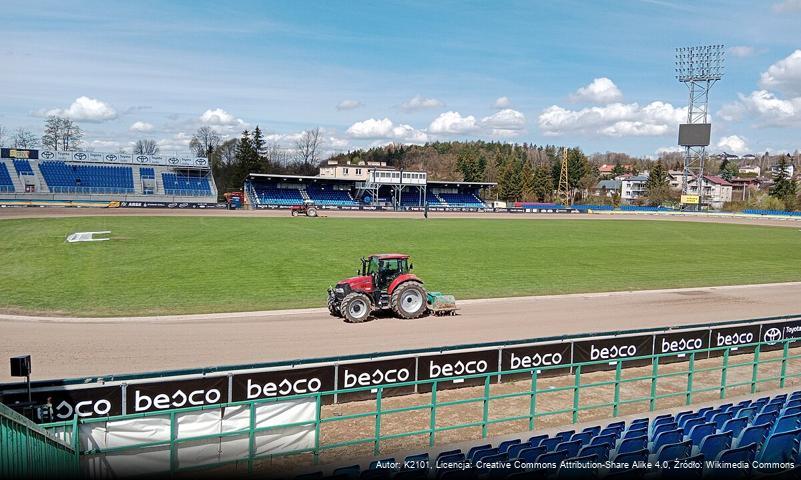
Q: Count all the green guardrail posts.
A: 15